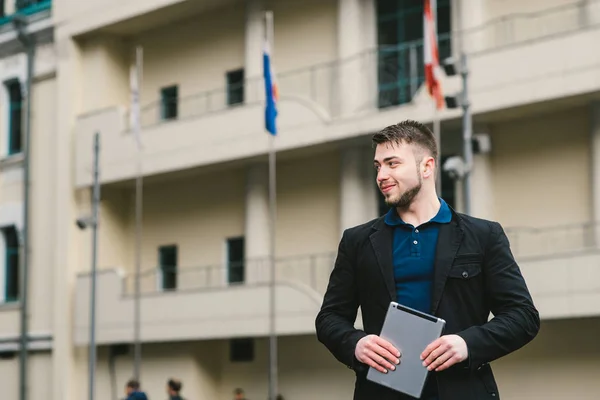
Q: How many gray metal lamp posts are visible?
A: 2